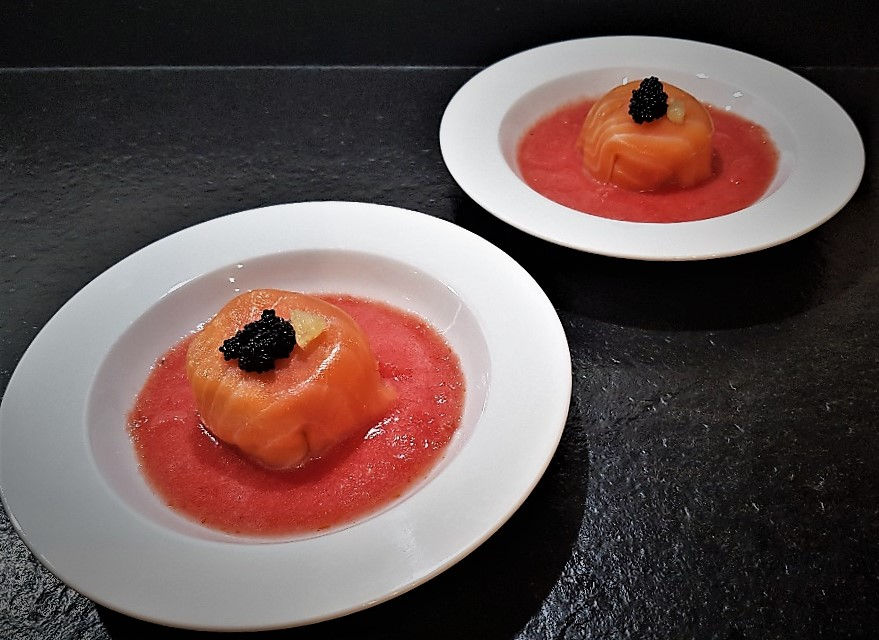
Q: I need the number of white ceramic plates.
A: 2